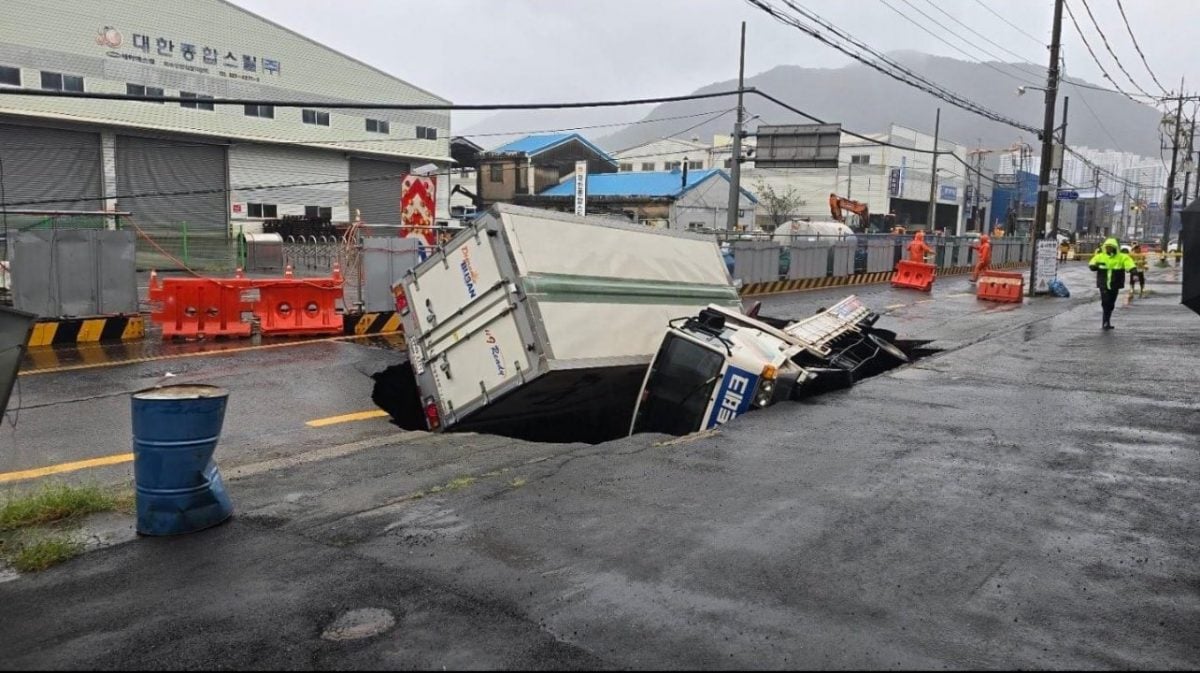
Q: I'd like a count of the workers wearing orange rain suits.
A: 2